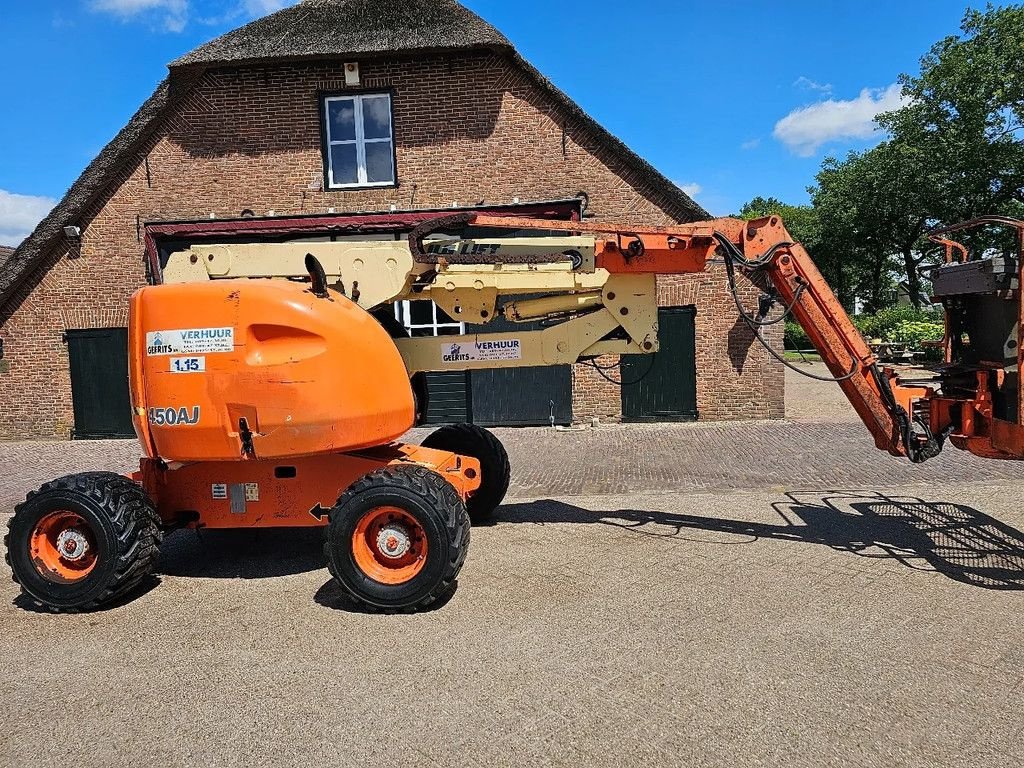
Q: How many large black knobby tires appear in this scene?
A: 3